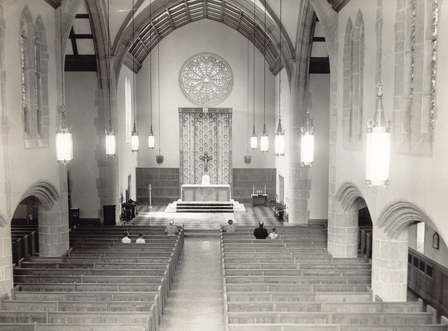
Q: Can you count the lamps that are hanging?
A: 9